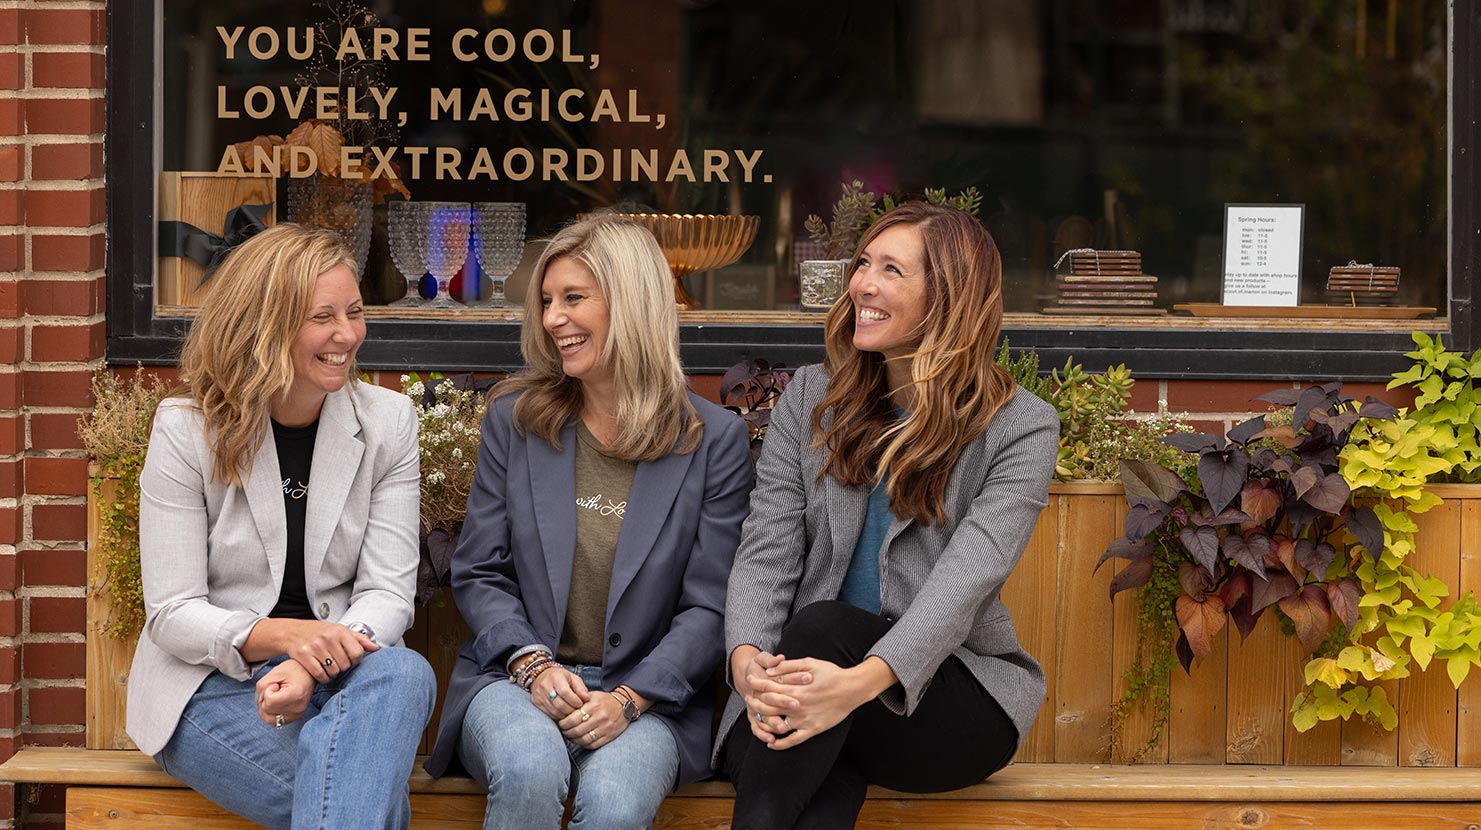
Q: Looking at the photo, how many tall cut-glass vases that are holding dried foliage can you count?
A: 1